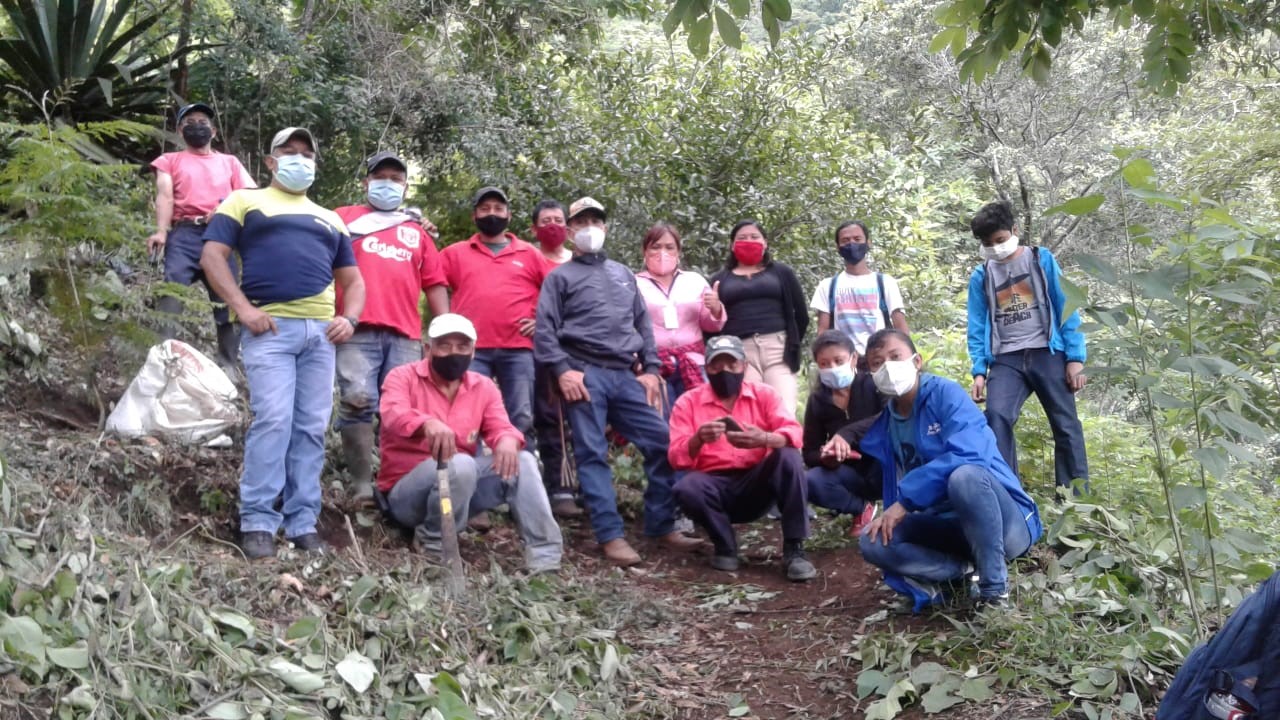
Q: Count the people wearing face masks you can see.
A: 14